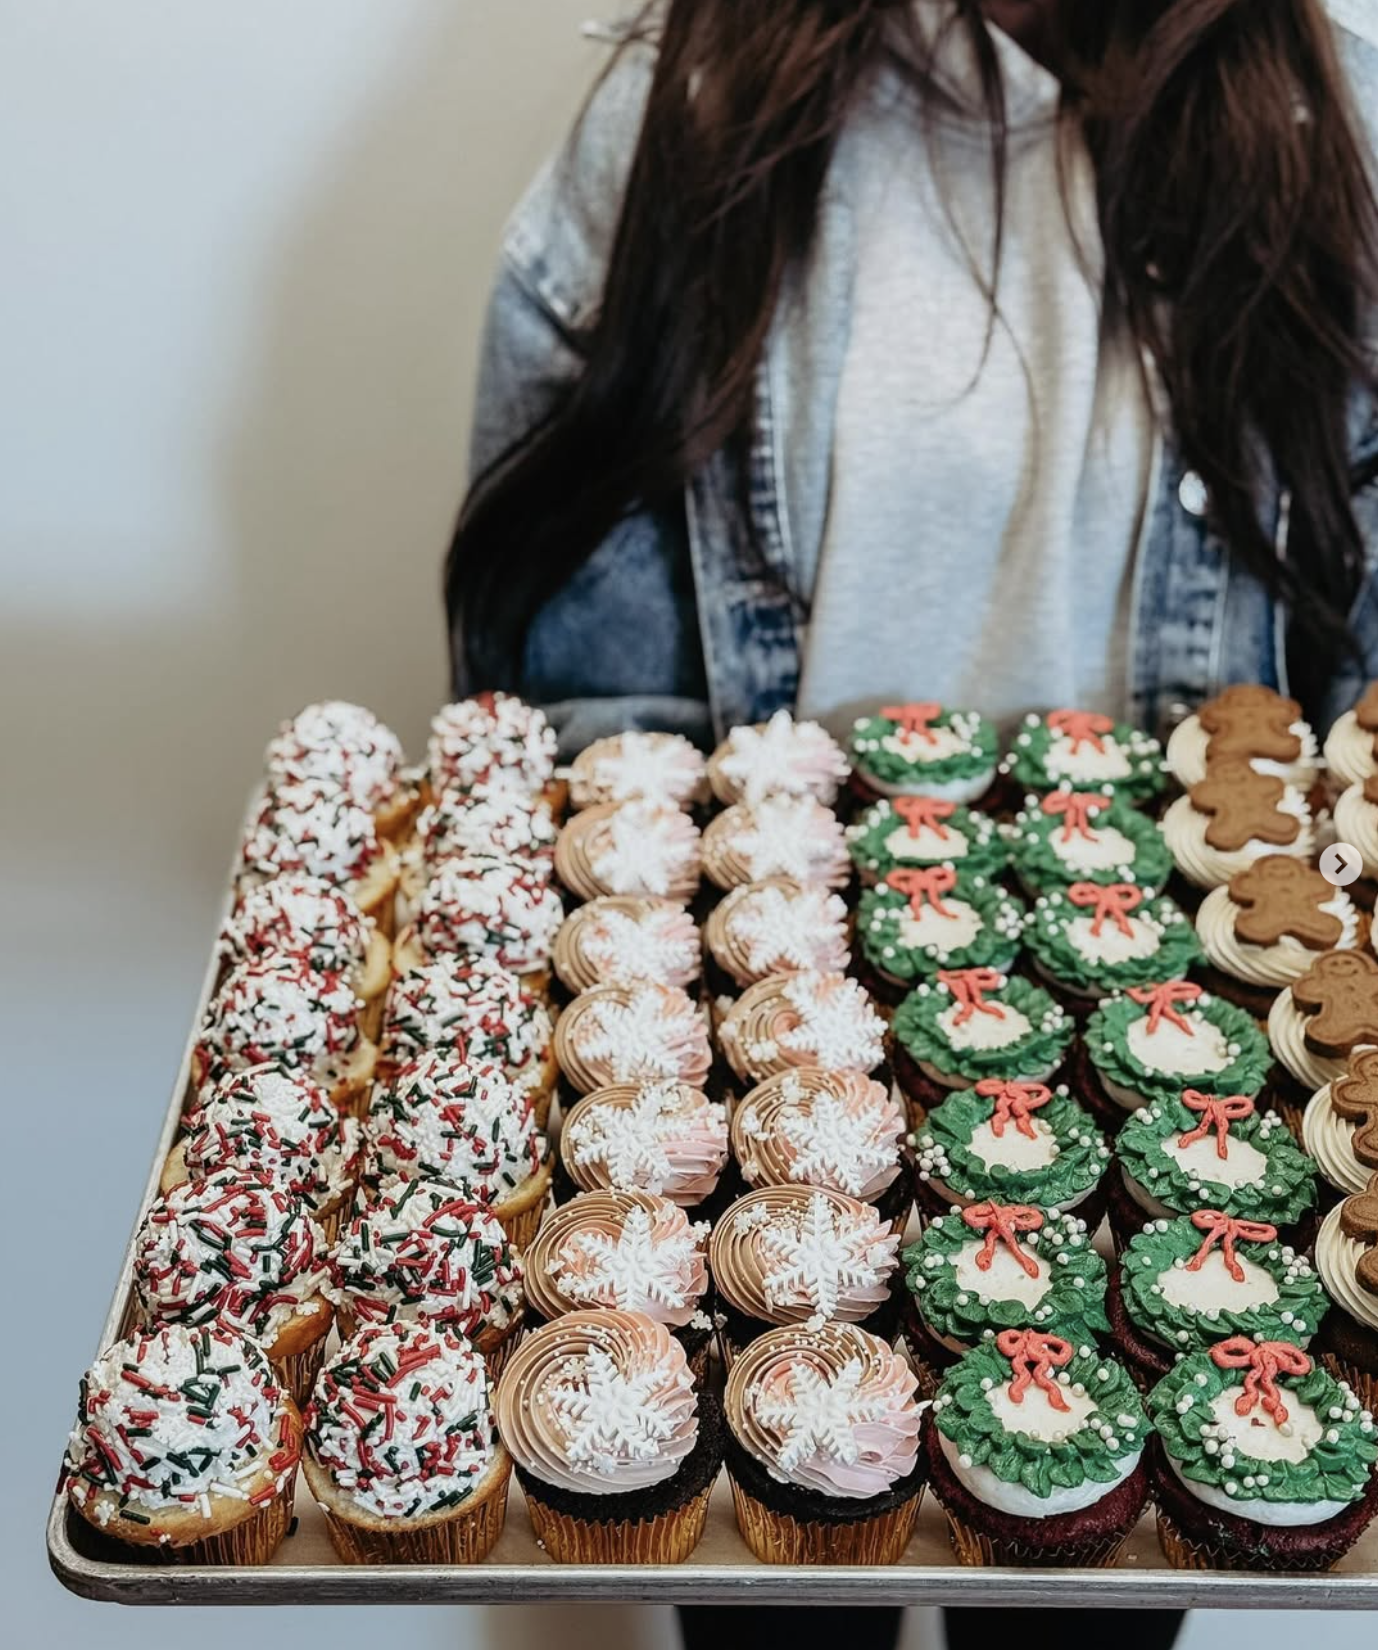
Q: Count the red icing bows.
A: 14